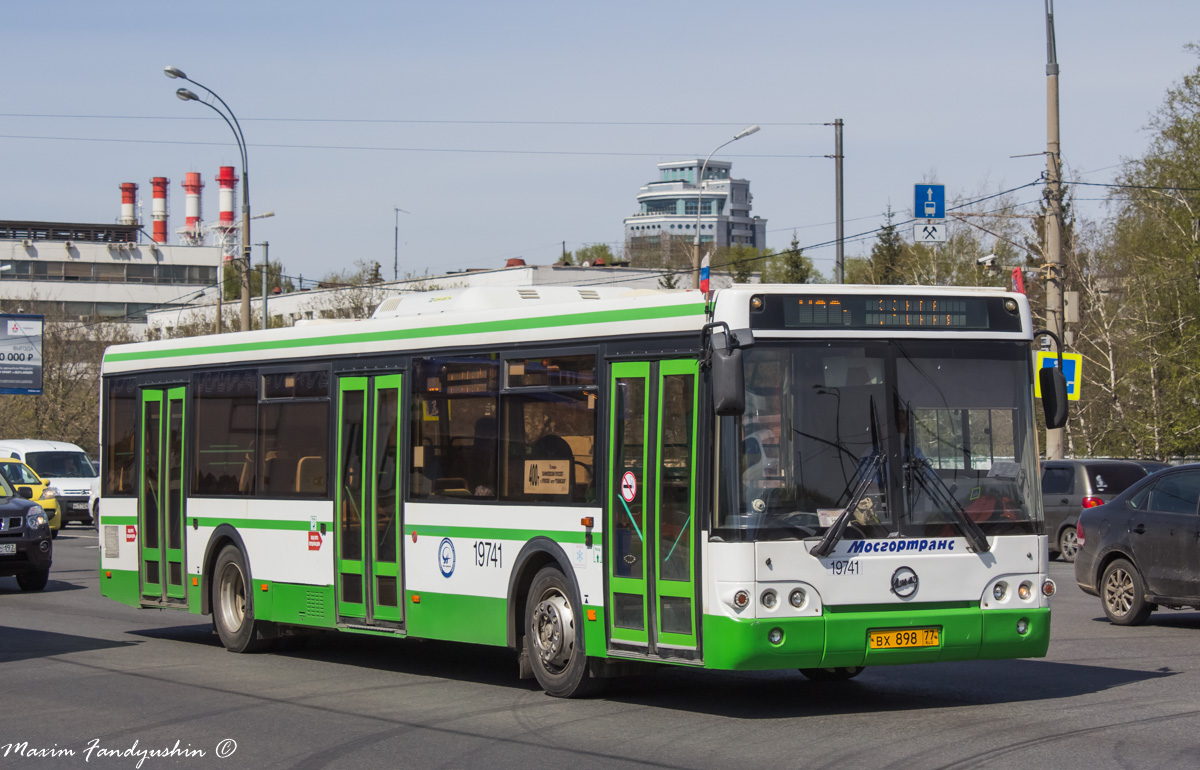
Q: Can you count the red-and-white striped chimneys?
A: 4